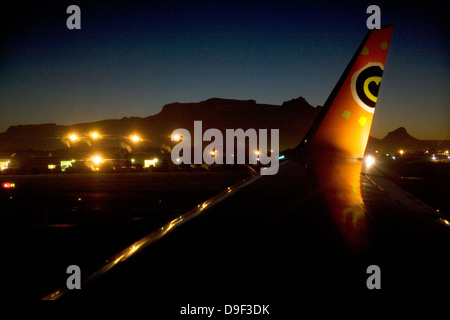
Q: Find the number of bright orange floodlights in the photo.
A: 5